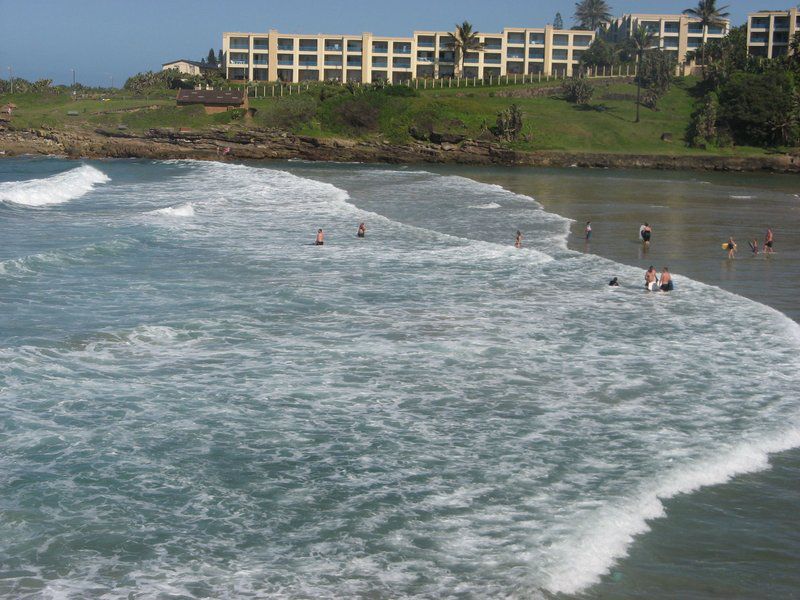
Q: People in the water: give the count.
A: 11